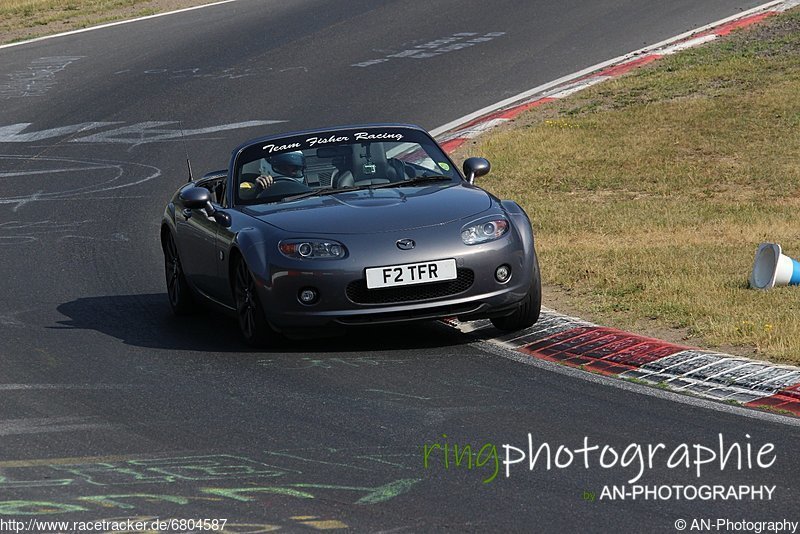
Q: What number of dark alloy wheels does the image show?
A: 2